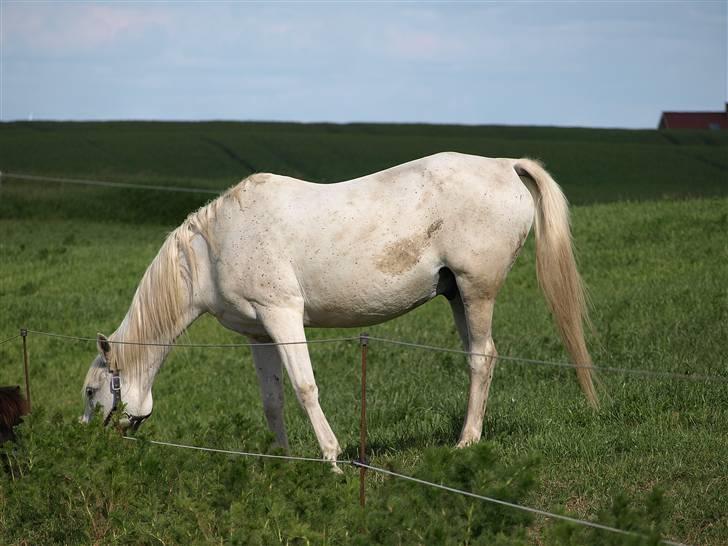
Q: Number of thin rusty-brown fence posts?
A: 2